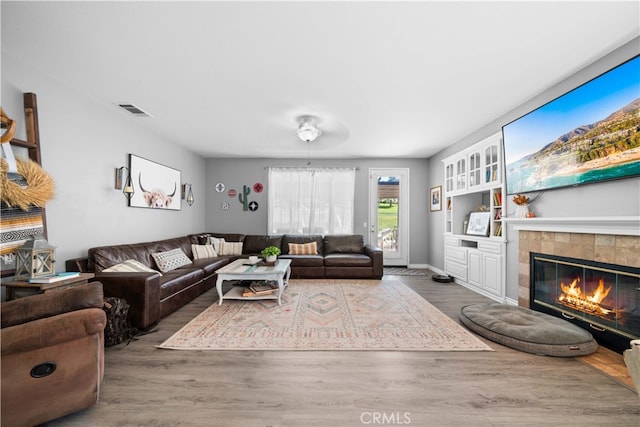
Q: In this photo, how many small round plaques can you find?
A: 5